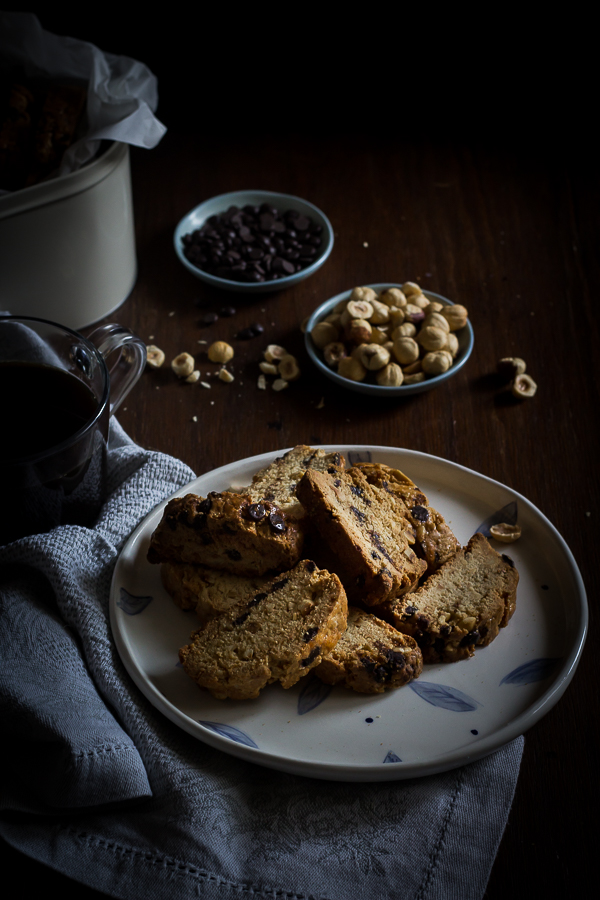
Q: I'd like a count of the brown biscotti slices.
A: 8